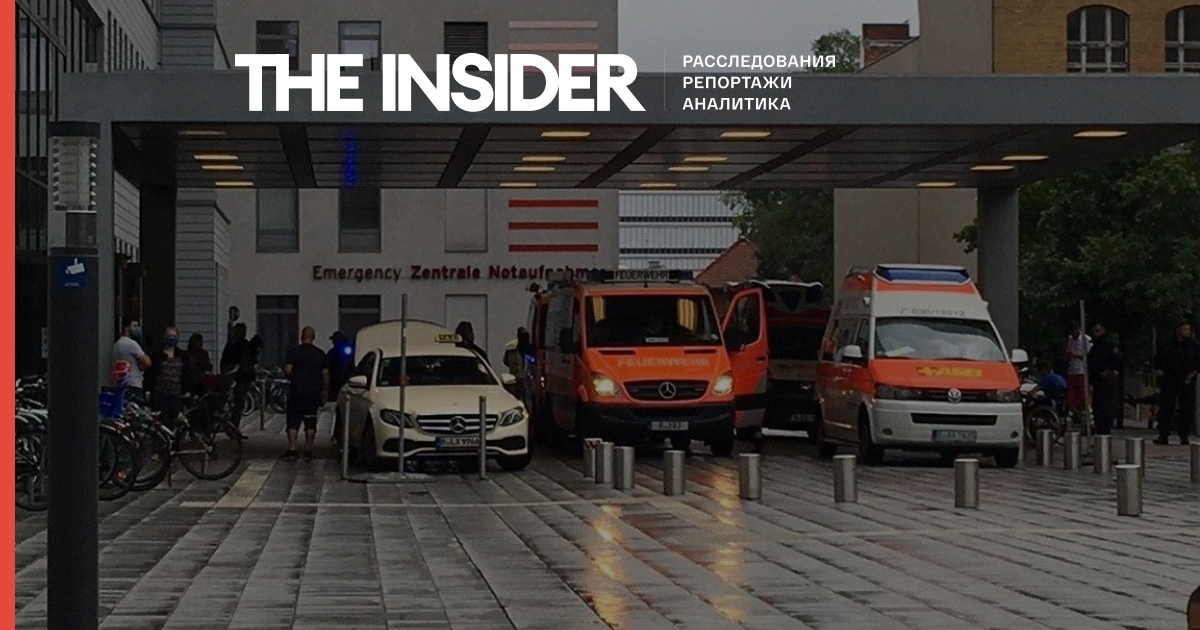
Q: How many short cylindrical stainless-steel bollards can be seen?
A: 13